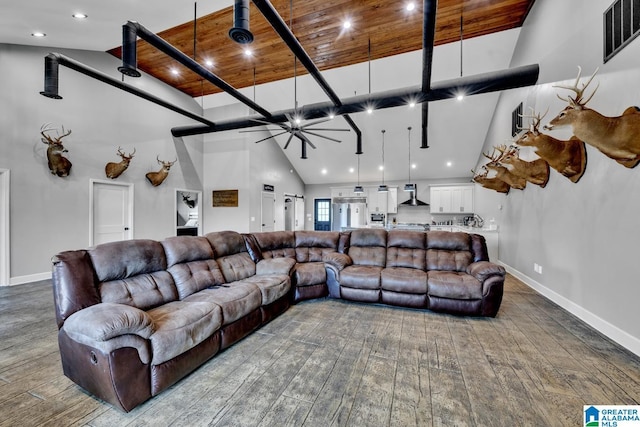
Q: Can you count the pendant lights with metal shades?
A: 3